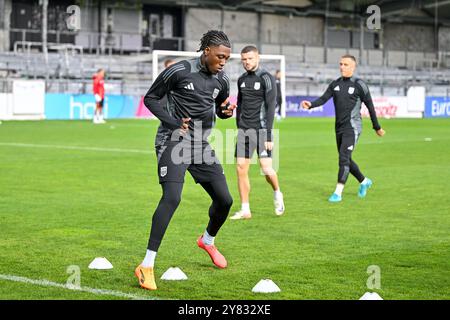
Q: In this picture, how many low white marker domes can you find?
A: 4